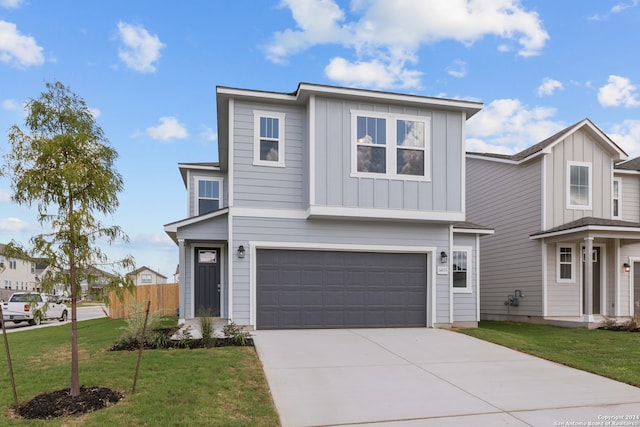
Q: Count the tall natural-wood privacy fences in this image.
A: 1